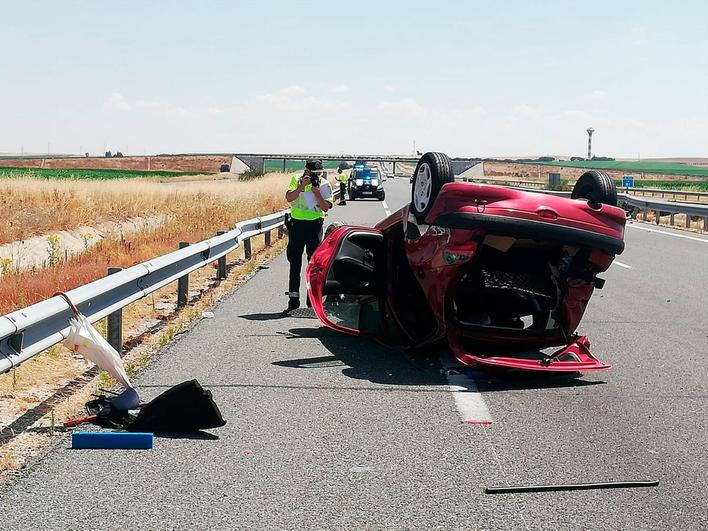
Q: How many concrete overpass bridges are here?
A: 1